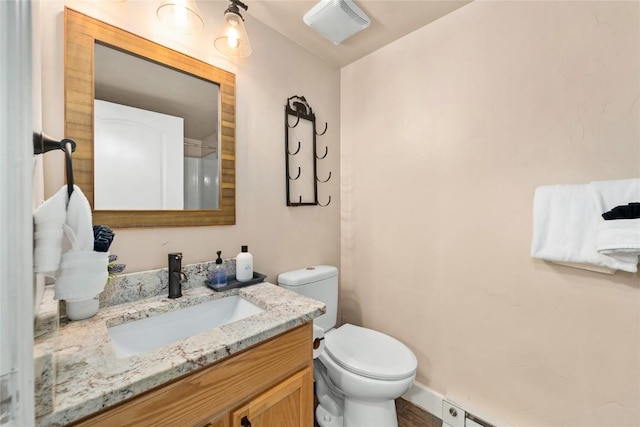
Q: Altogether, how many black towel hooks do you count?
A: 8